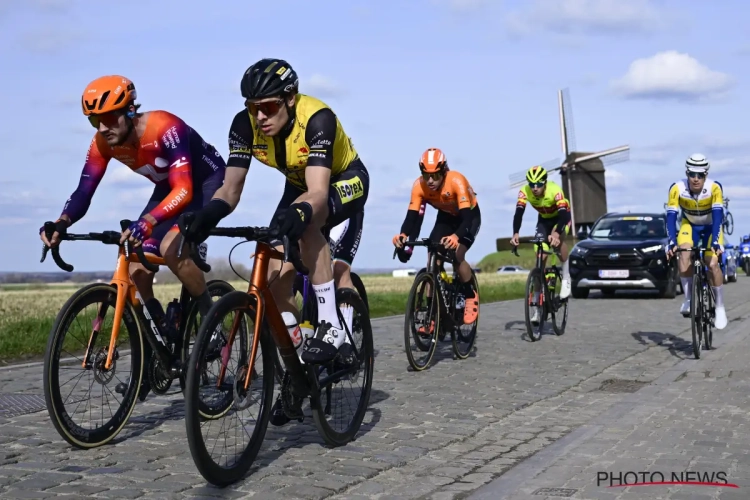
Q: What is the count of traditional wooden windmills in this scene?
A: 1